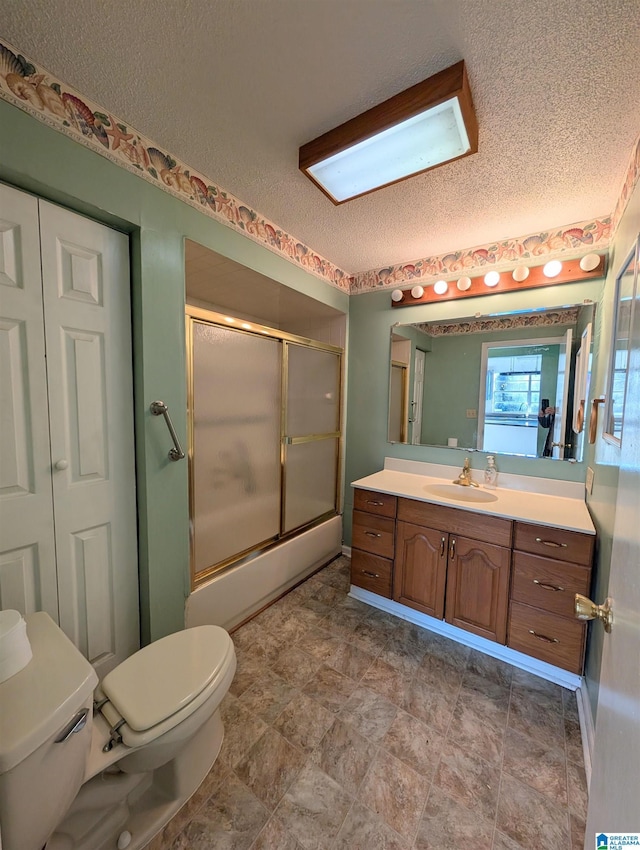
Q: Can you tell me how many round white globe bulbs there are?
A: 8